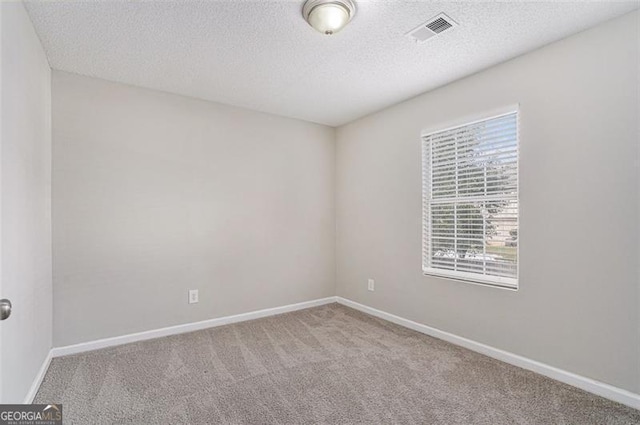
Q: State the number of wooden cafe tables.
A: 0